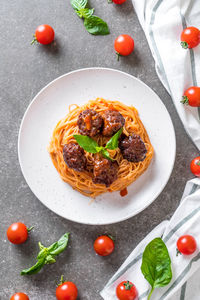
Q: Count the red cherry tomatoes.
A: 12